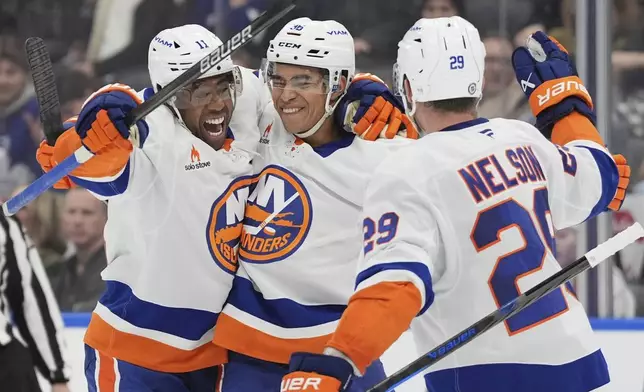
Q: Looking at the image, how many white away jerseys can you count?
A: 3